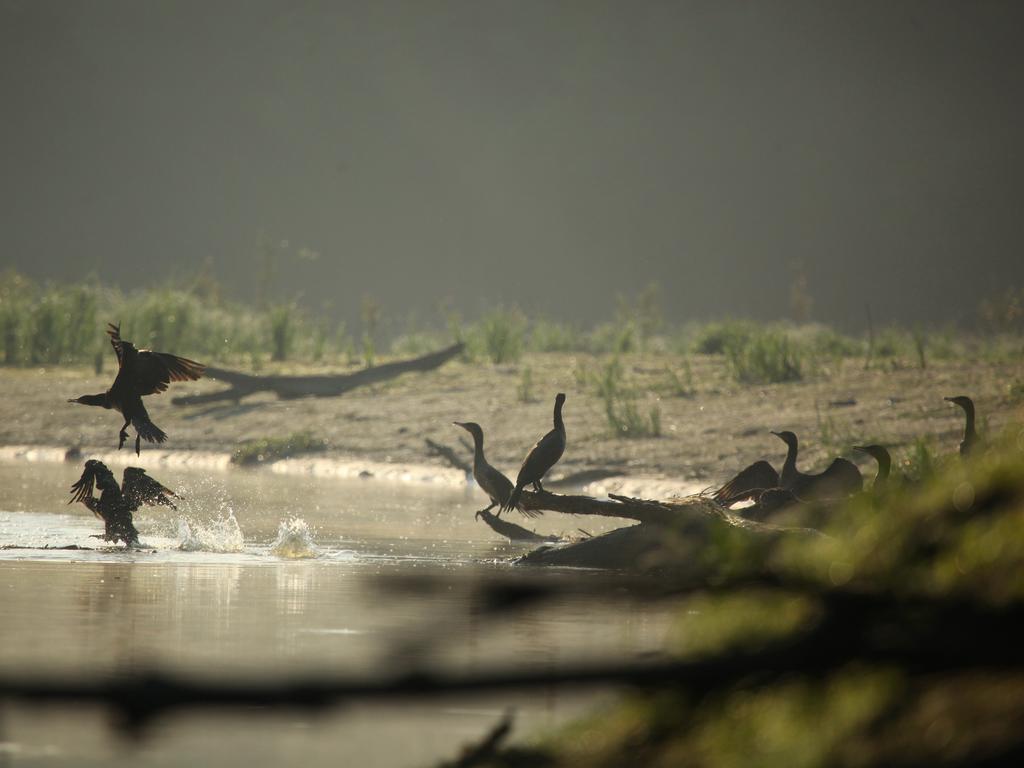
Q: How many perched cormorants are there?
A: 5